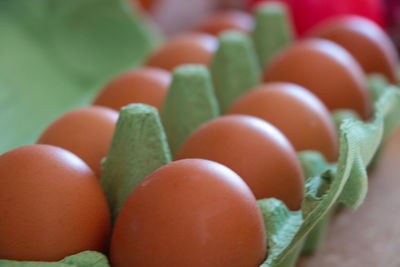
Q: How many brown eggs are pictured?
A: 10